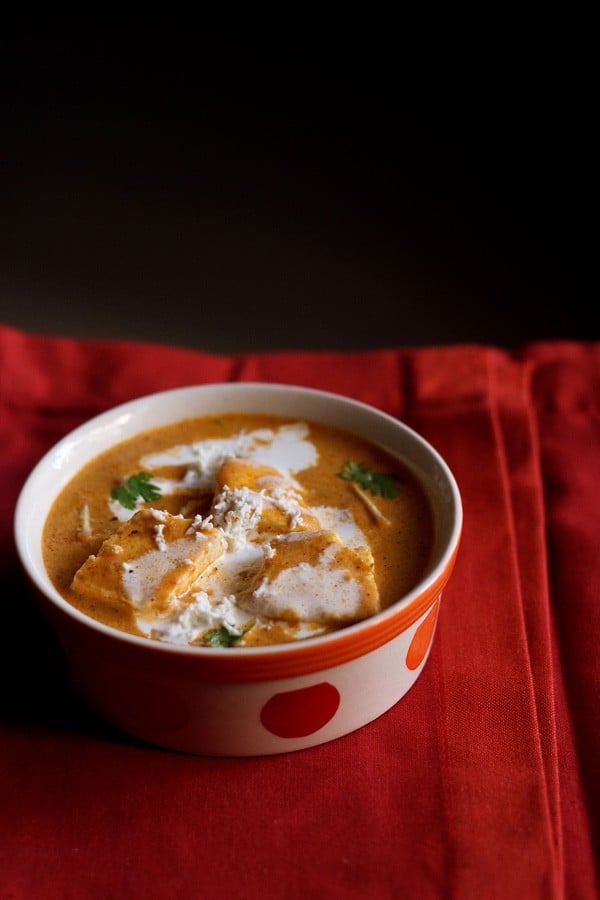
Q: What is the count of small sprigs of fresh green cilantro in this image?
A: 3